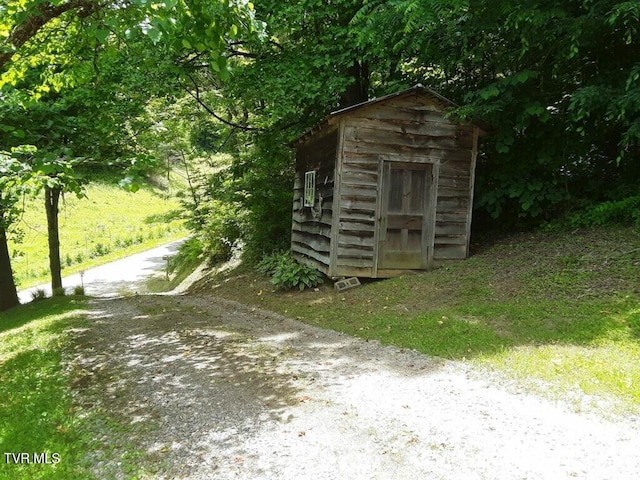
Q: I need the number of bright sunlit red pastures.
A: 0